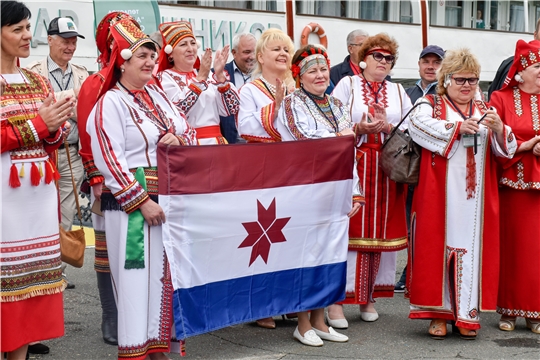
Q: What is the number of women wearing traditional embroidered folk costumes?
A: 9